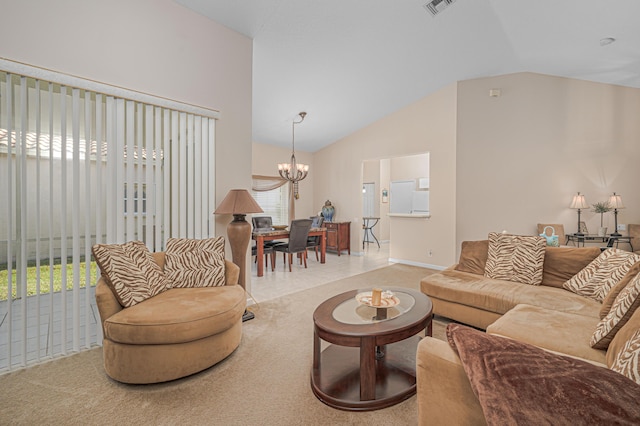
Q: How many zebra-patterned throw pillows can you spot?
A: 6